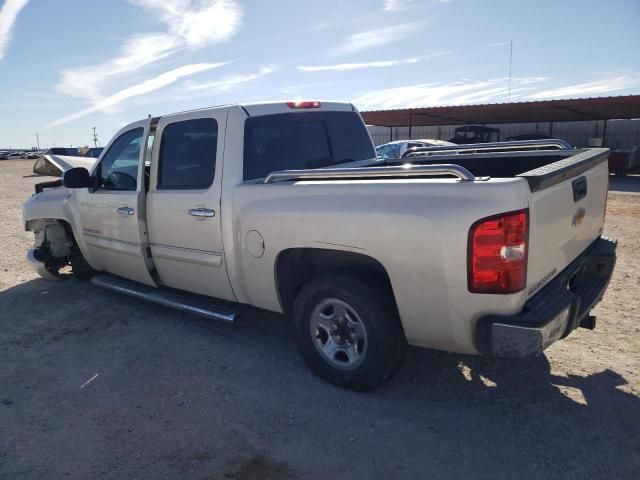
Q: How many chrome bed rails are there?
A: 2